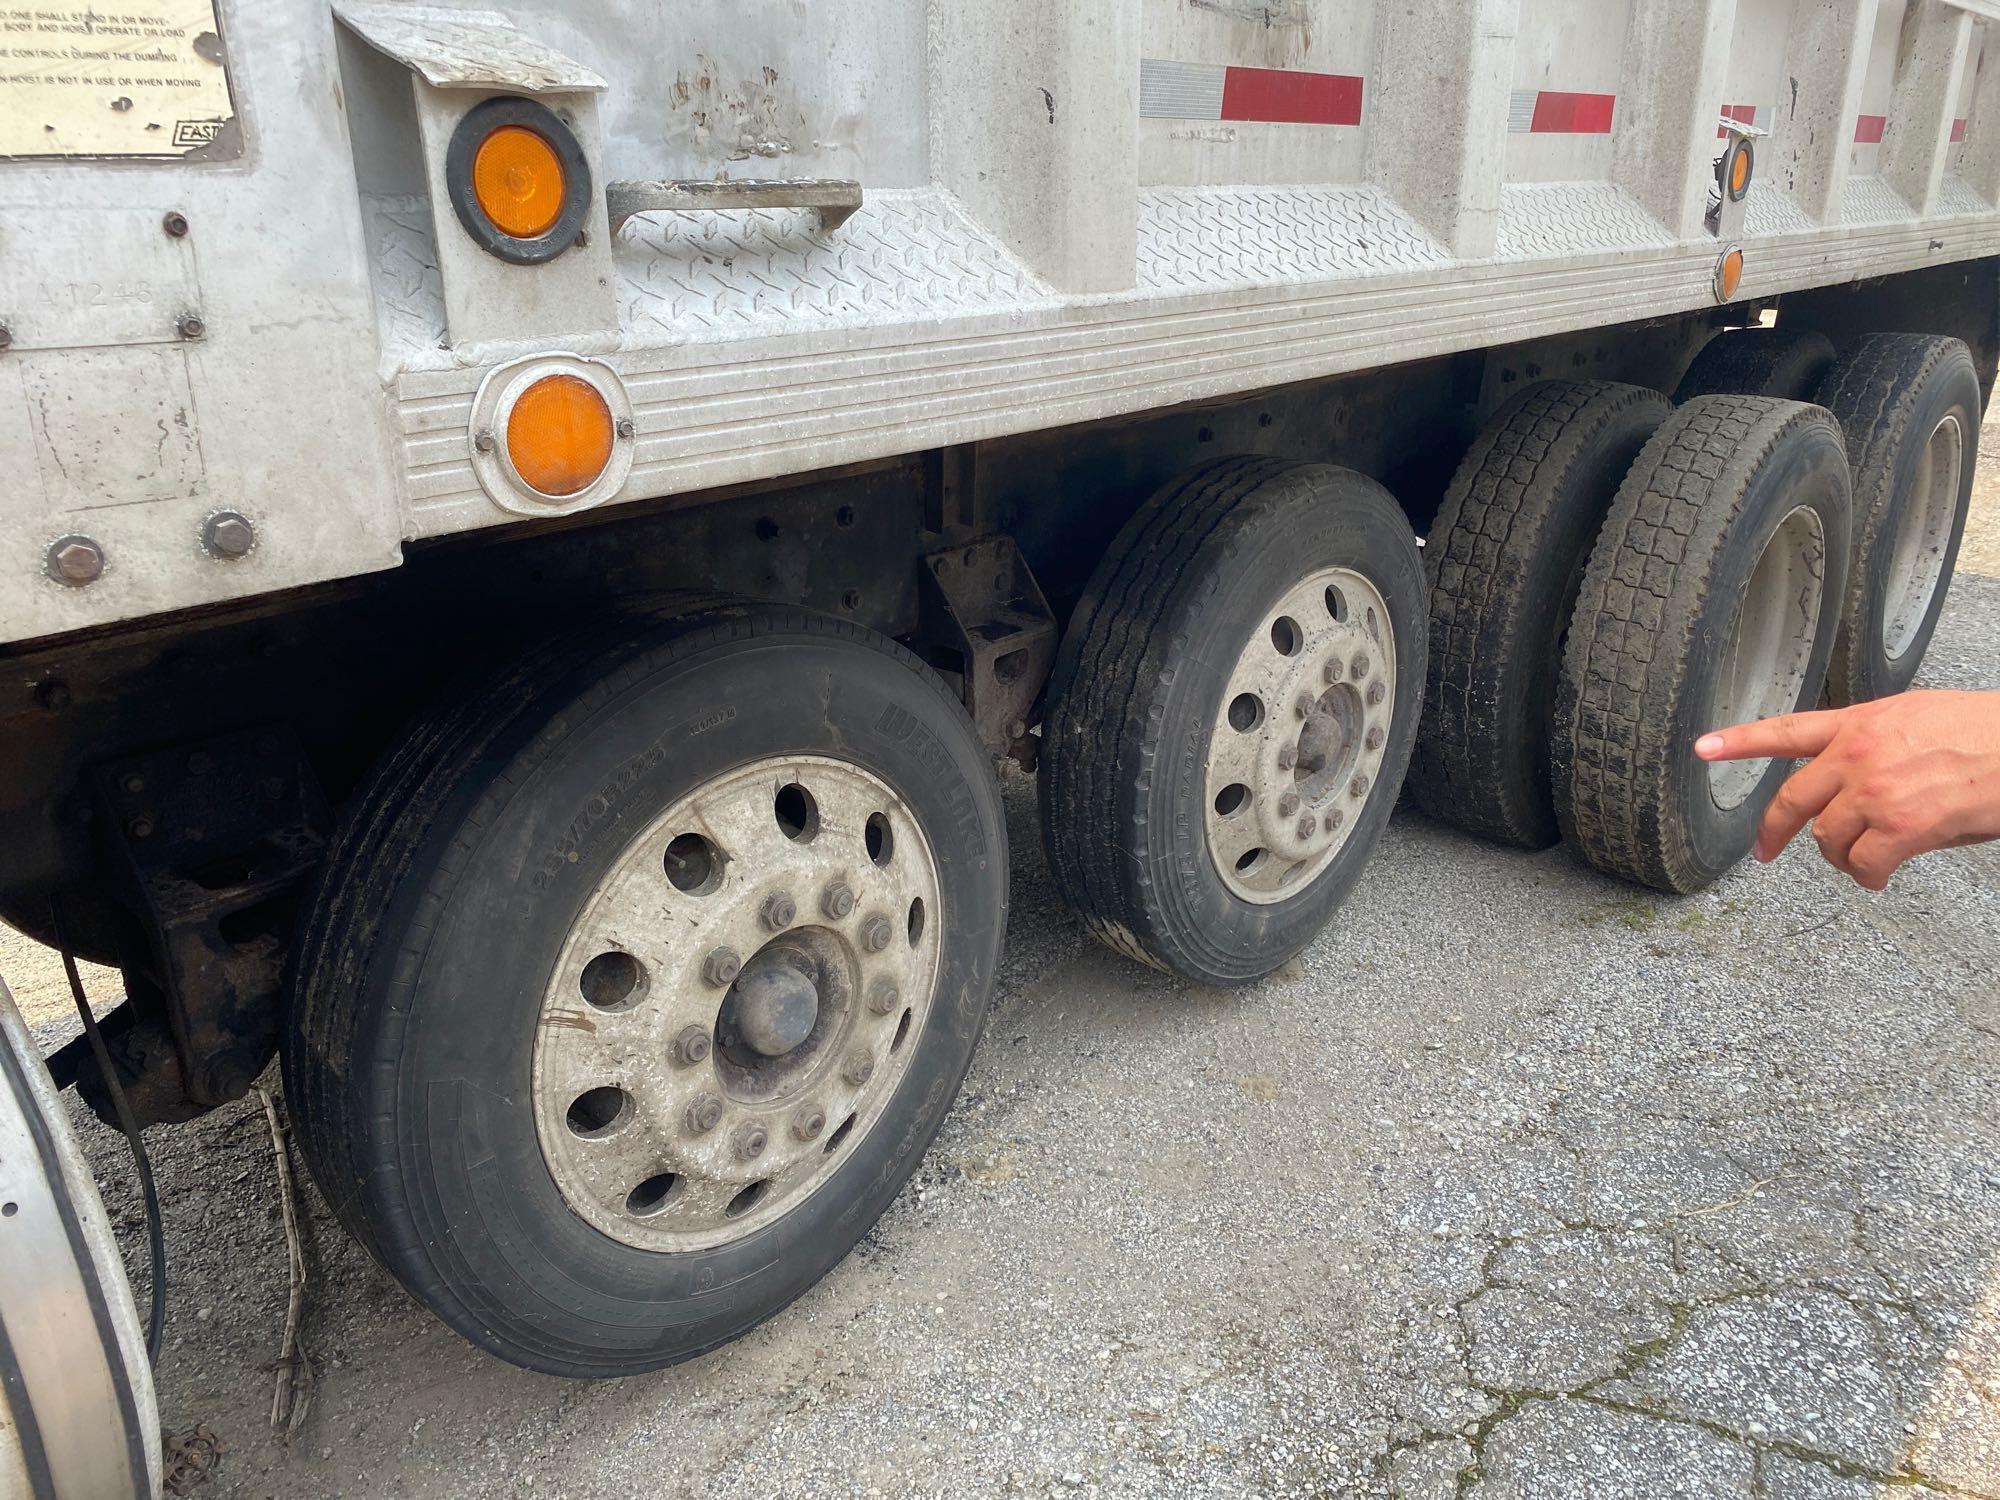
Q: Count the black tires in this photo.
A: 6